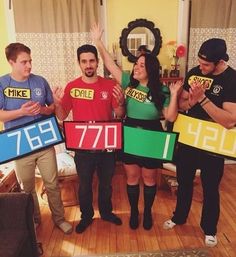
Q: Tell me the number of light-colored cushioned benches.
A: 2